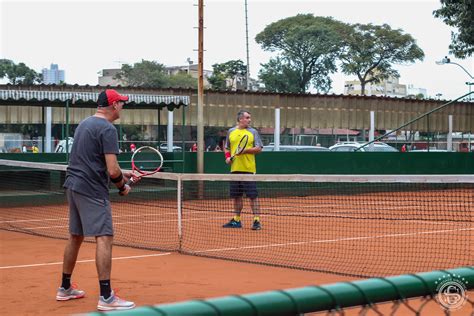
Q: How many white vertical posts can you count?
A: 5